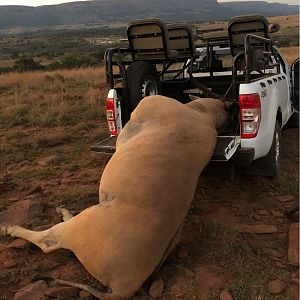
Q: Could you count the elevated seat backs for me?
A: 3